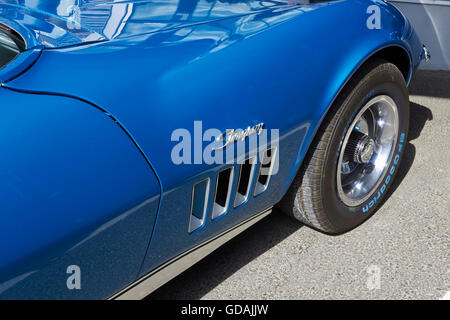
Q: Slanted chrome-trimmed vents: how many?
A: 4